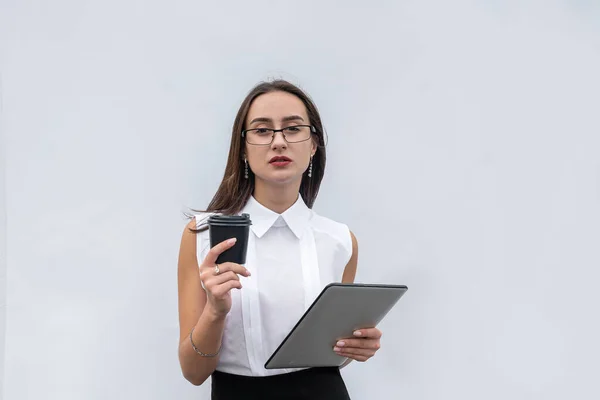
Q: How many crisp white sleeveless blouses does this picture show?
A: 1